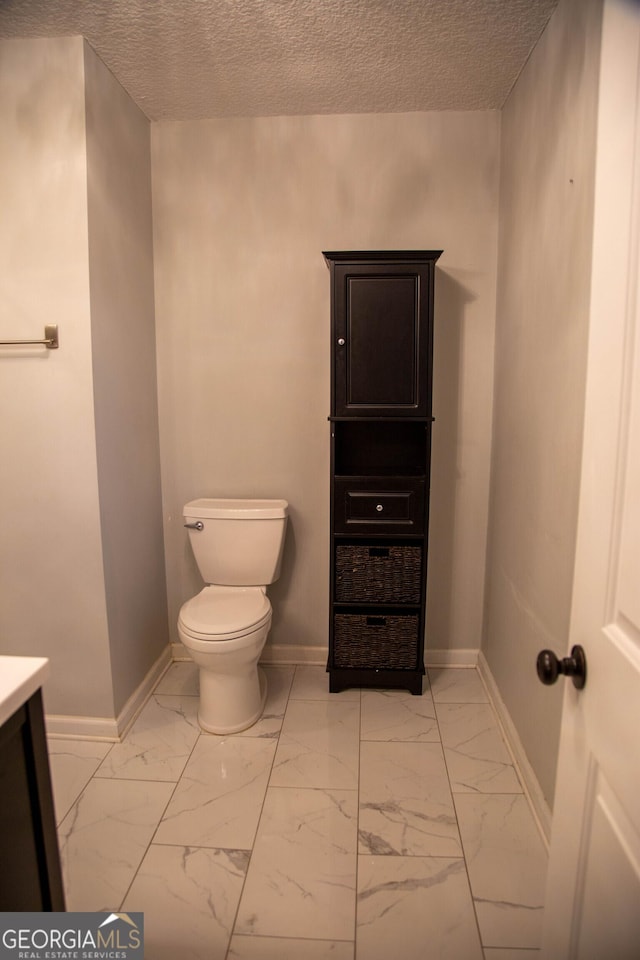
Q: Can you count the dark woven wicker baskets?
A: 2